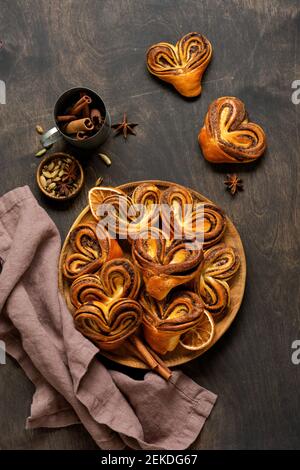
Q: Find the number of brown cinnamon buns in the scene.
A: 10